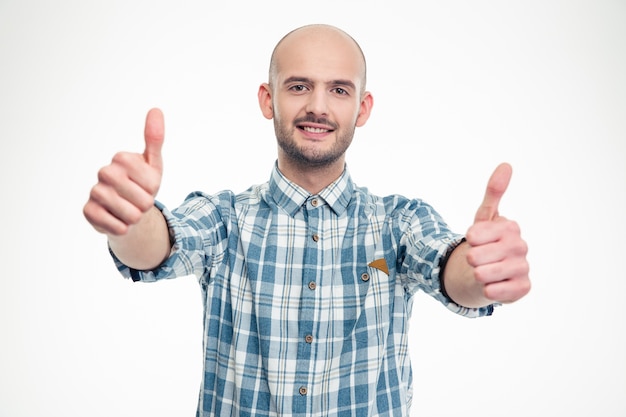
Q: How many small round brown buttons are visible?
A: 6